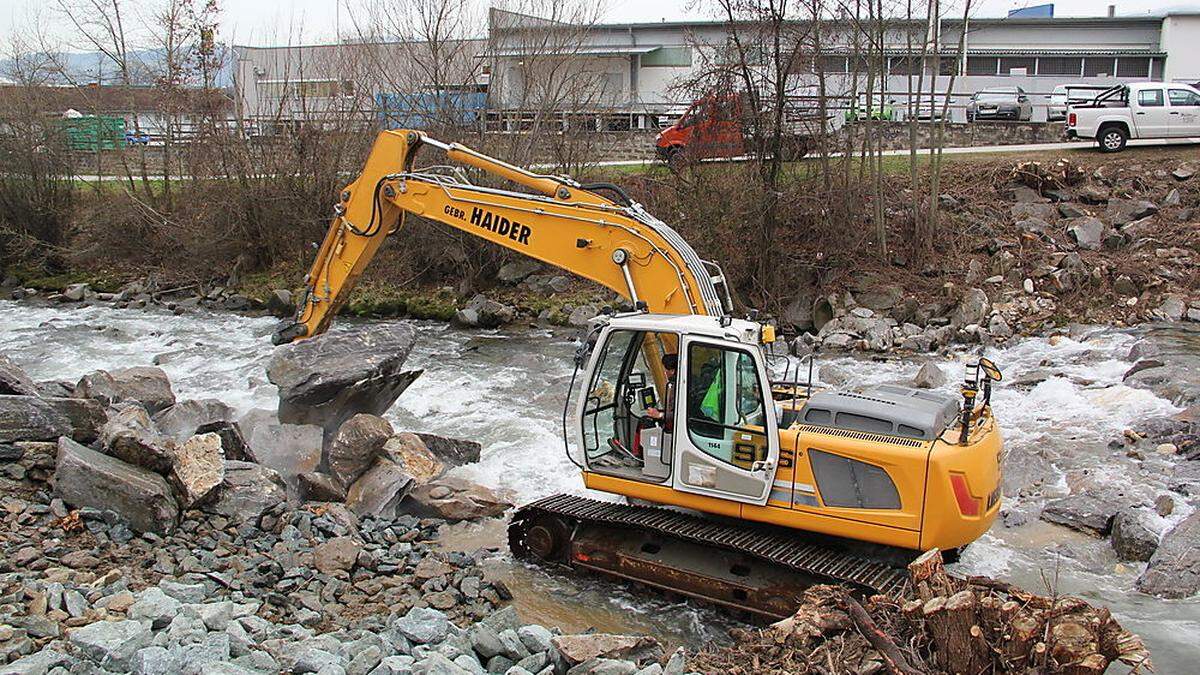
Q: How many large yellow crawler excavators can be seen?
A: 1